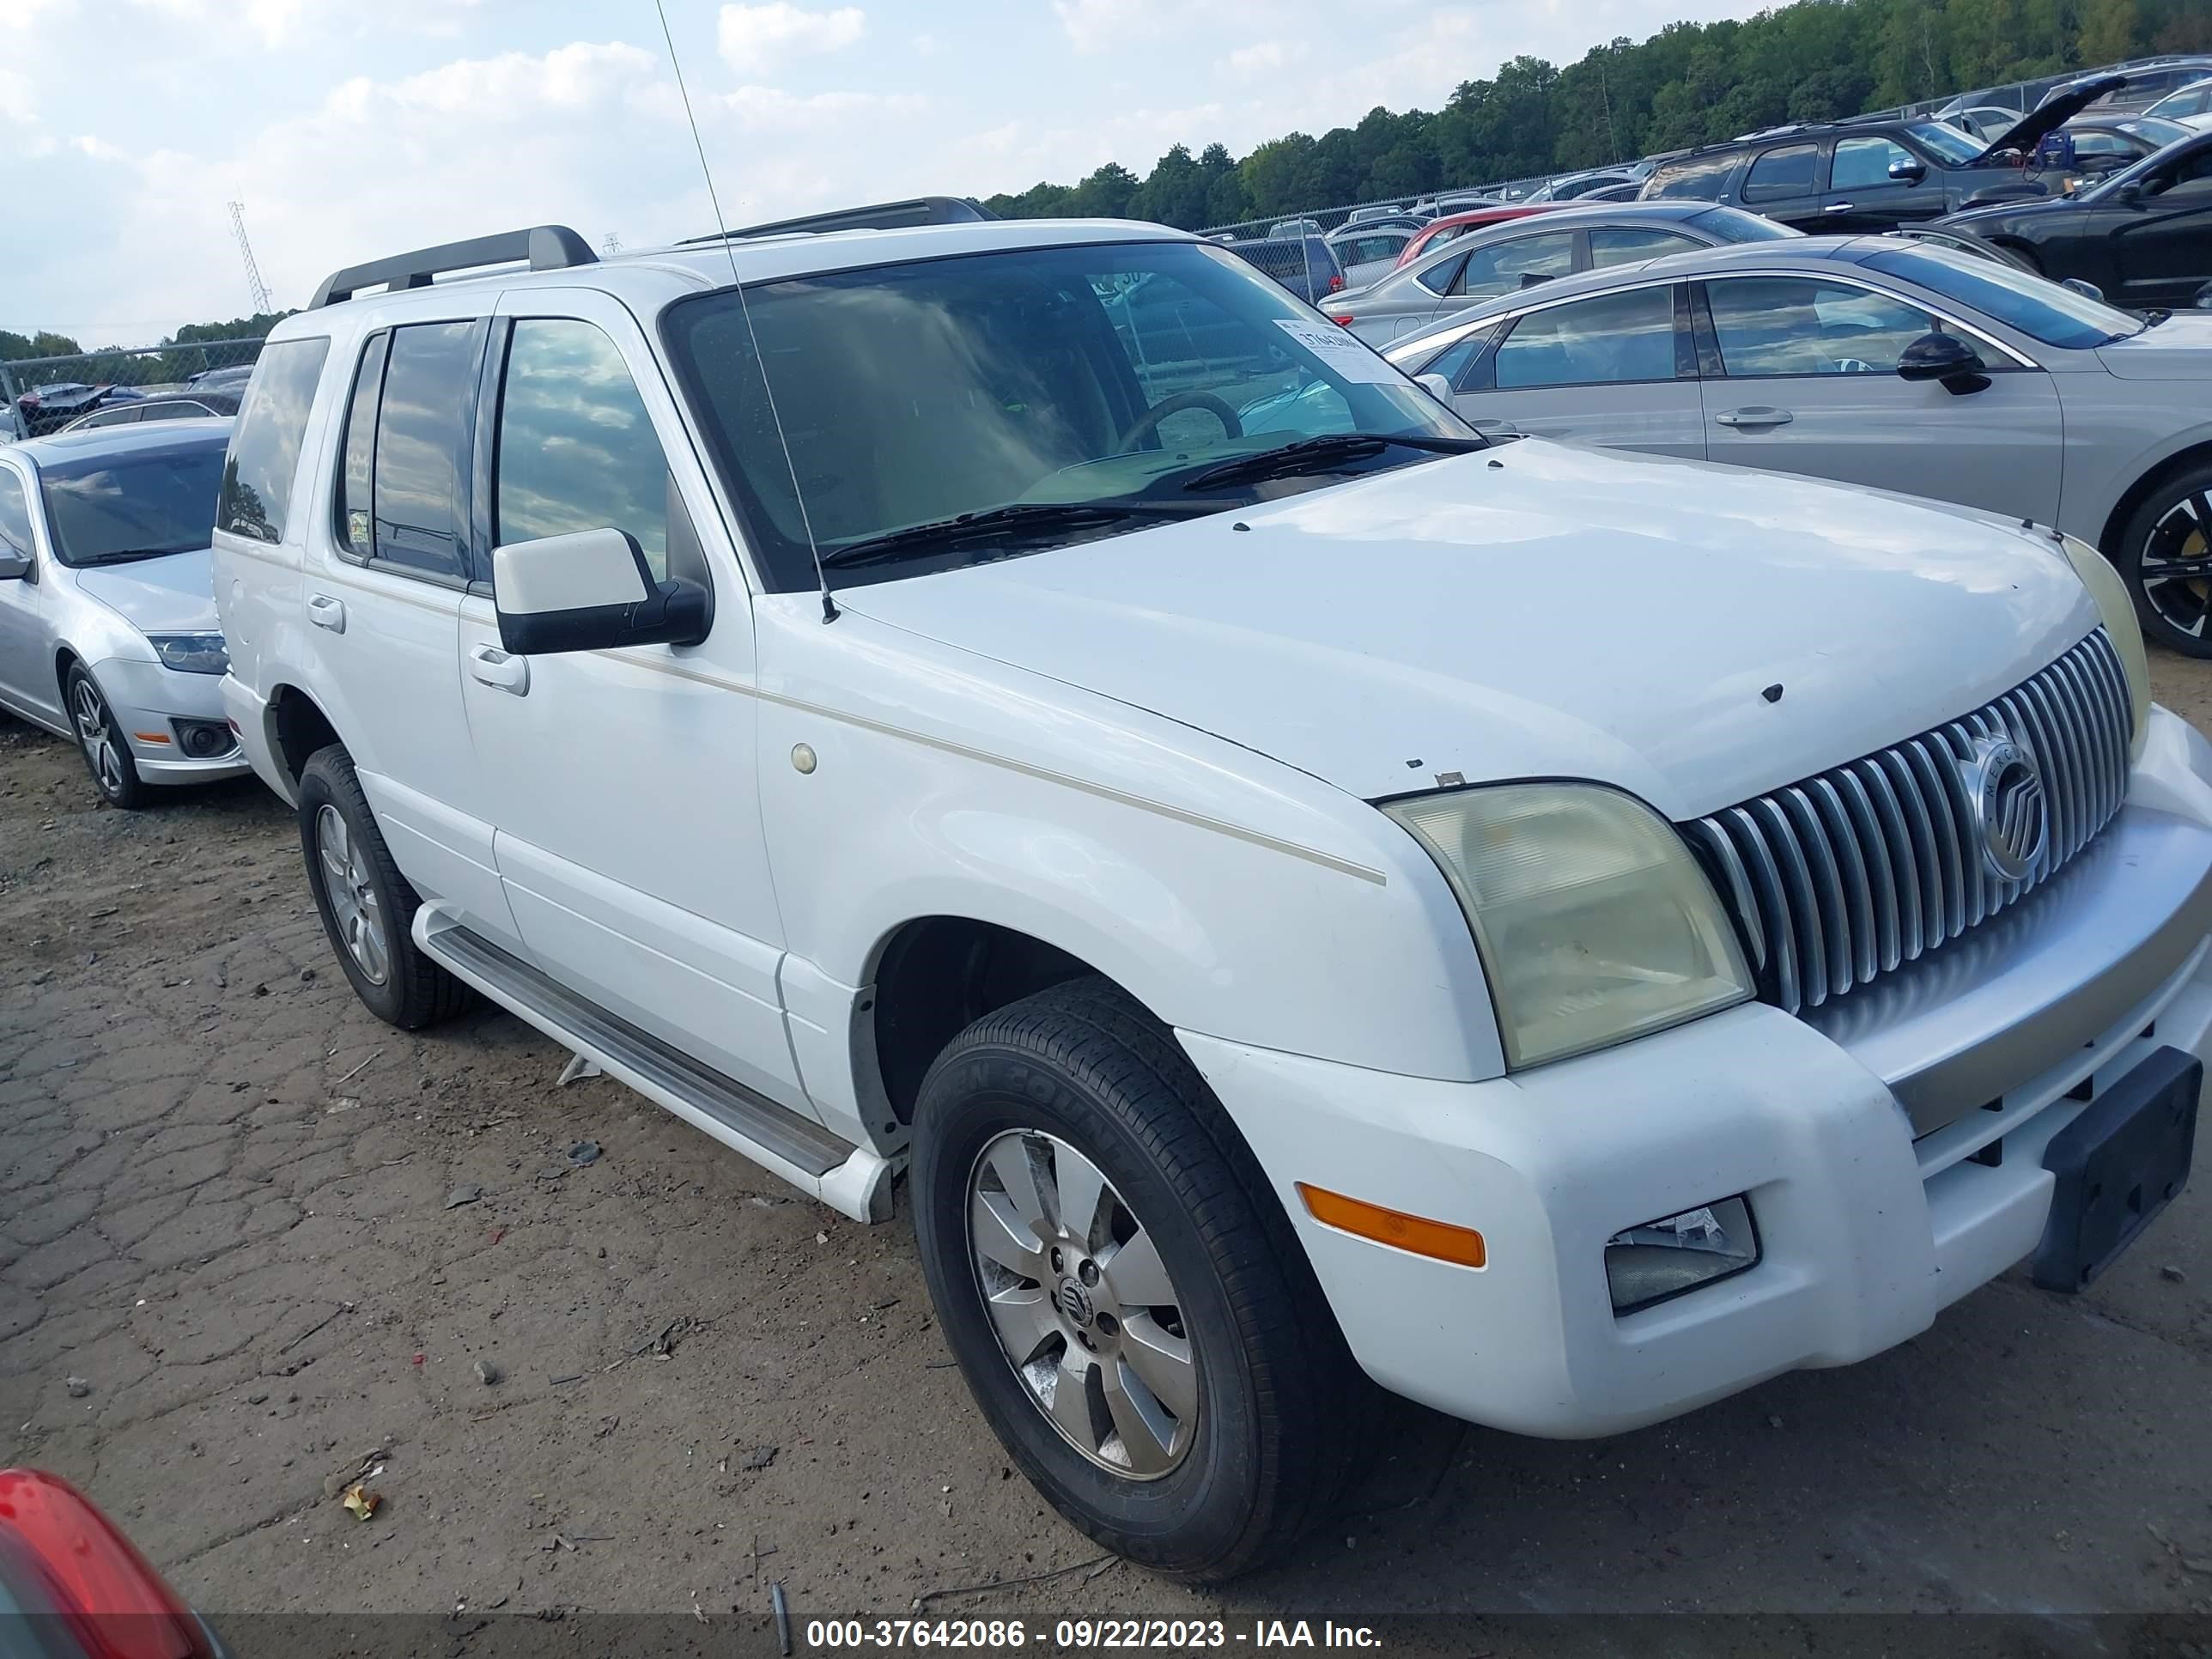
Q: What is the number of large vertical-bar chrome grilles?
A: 1